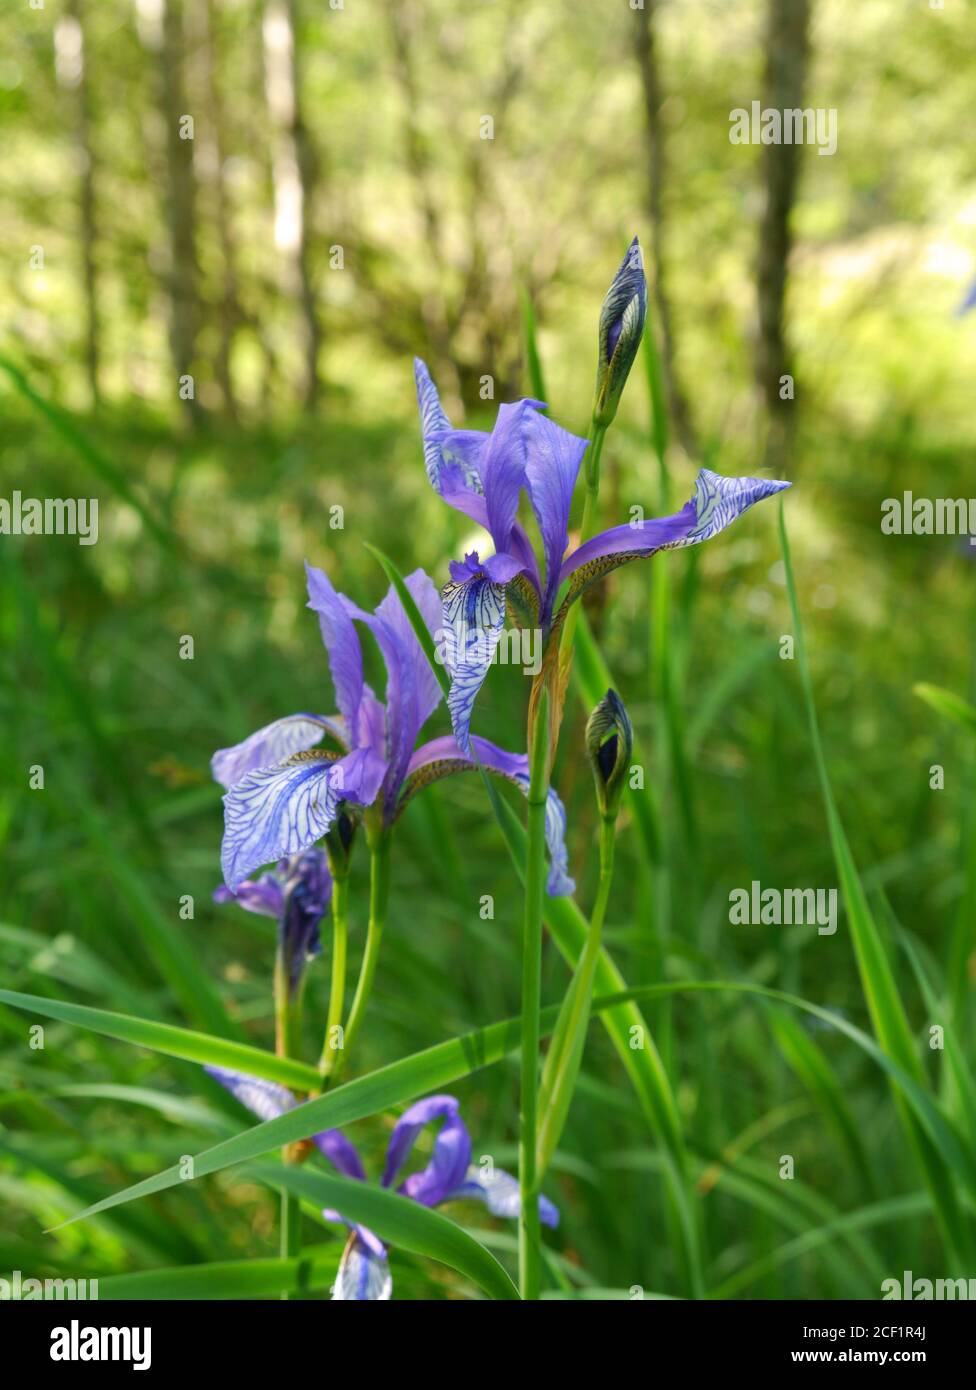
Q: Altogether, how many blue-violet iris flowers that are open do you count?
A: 3